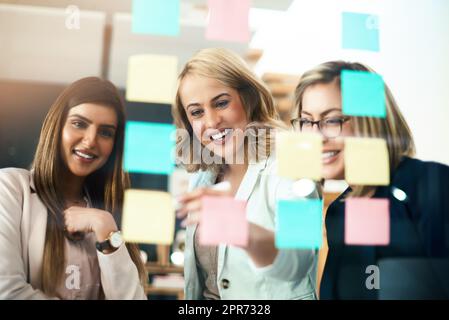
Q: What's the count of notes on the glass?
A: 12